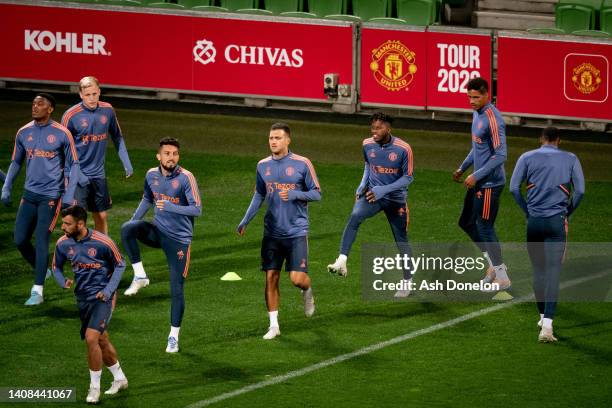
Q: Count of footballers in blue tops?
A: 8